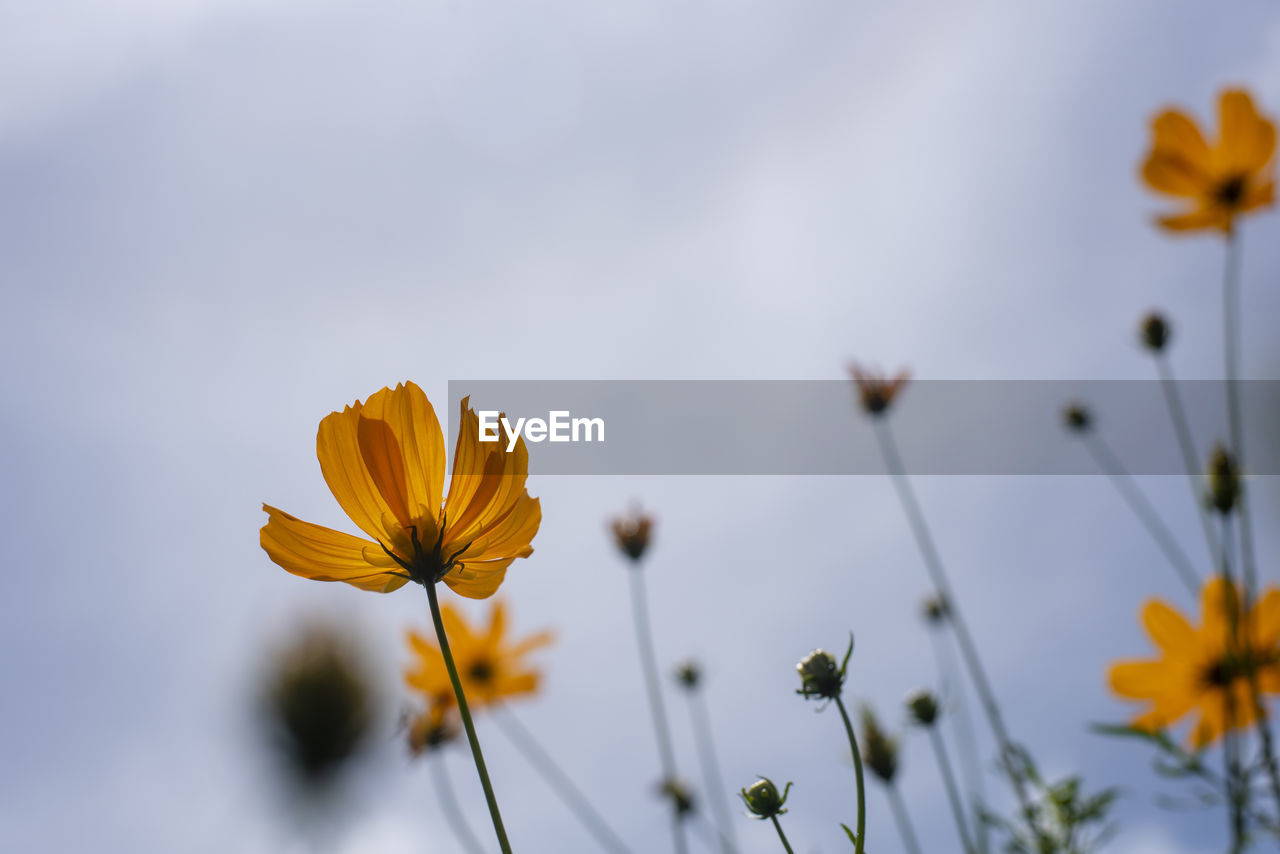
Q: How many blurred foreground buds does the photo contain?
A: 1